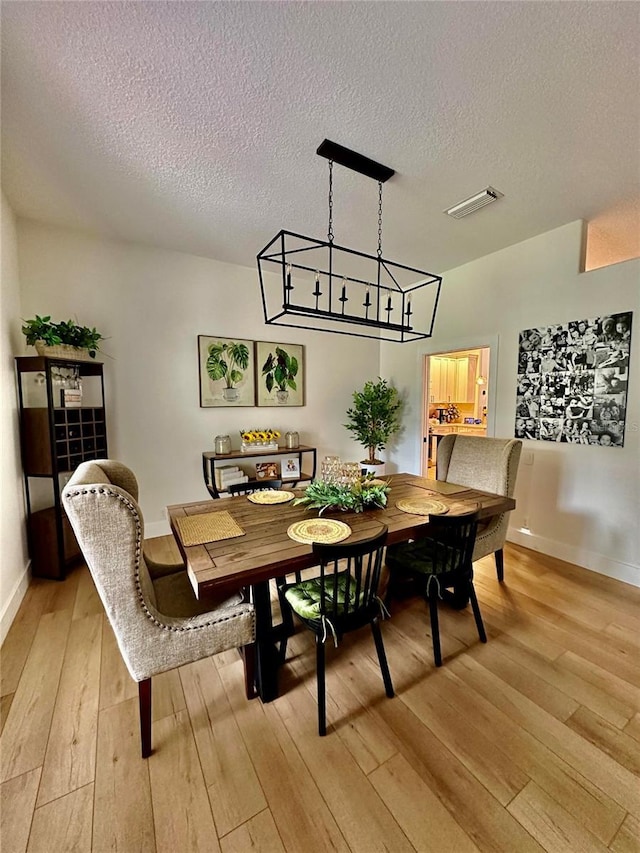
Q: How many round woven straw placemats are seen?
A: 3